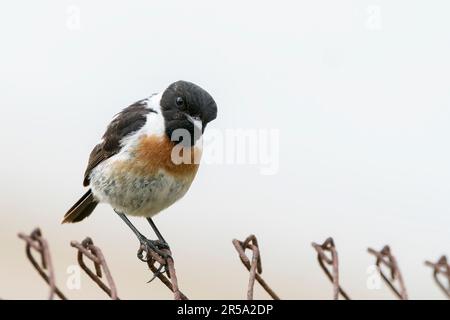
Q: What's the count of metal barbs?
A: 7